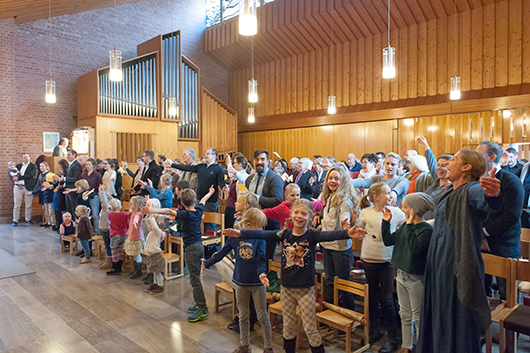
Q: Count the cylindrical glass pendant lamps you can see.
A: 9